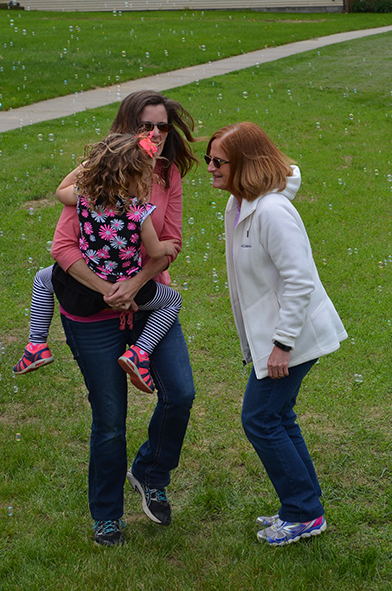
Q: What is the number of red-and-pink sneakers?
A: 2